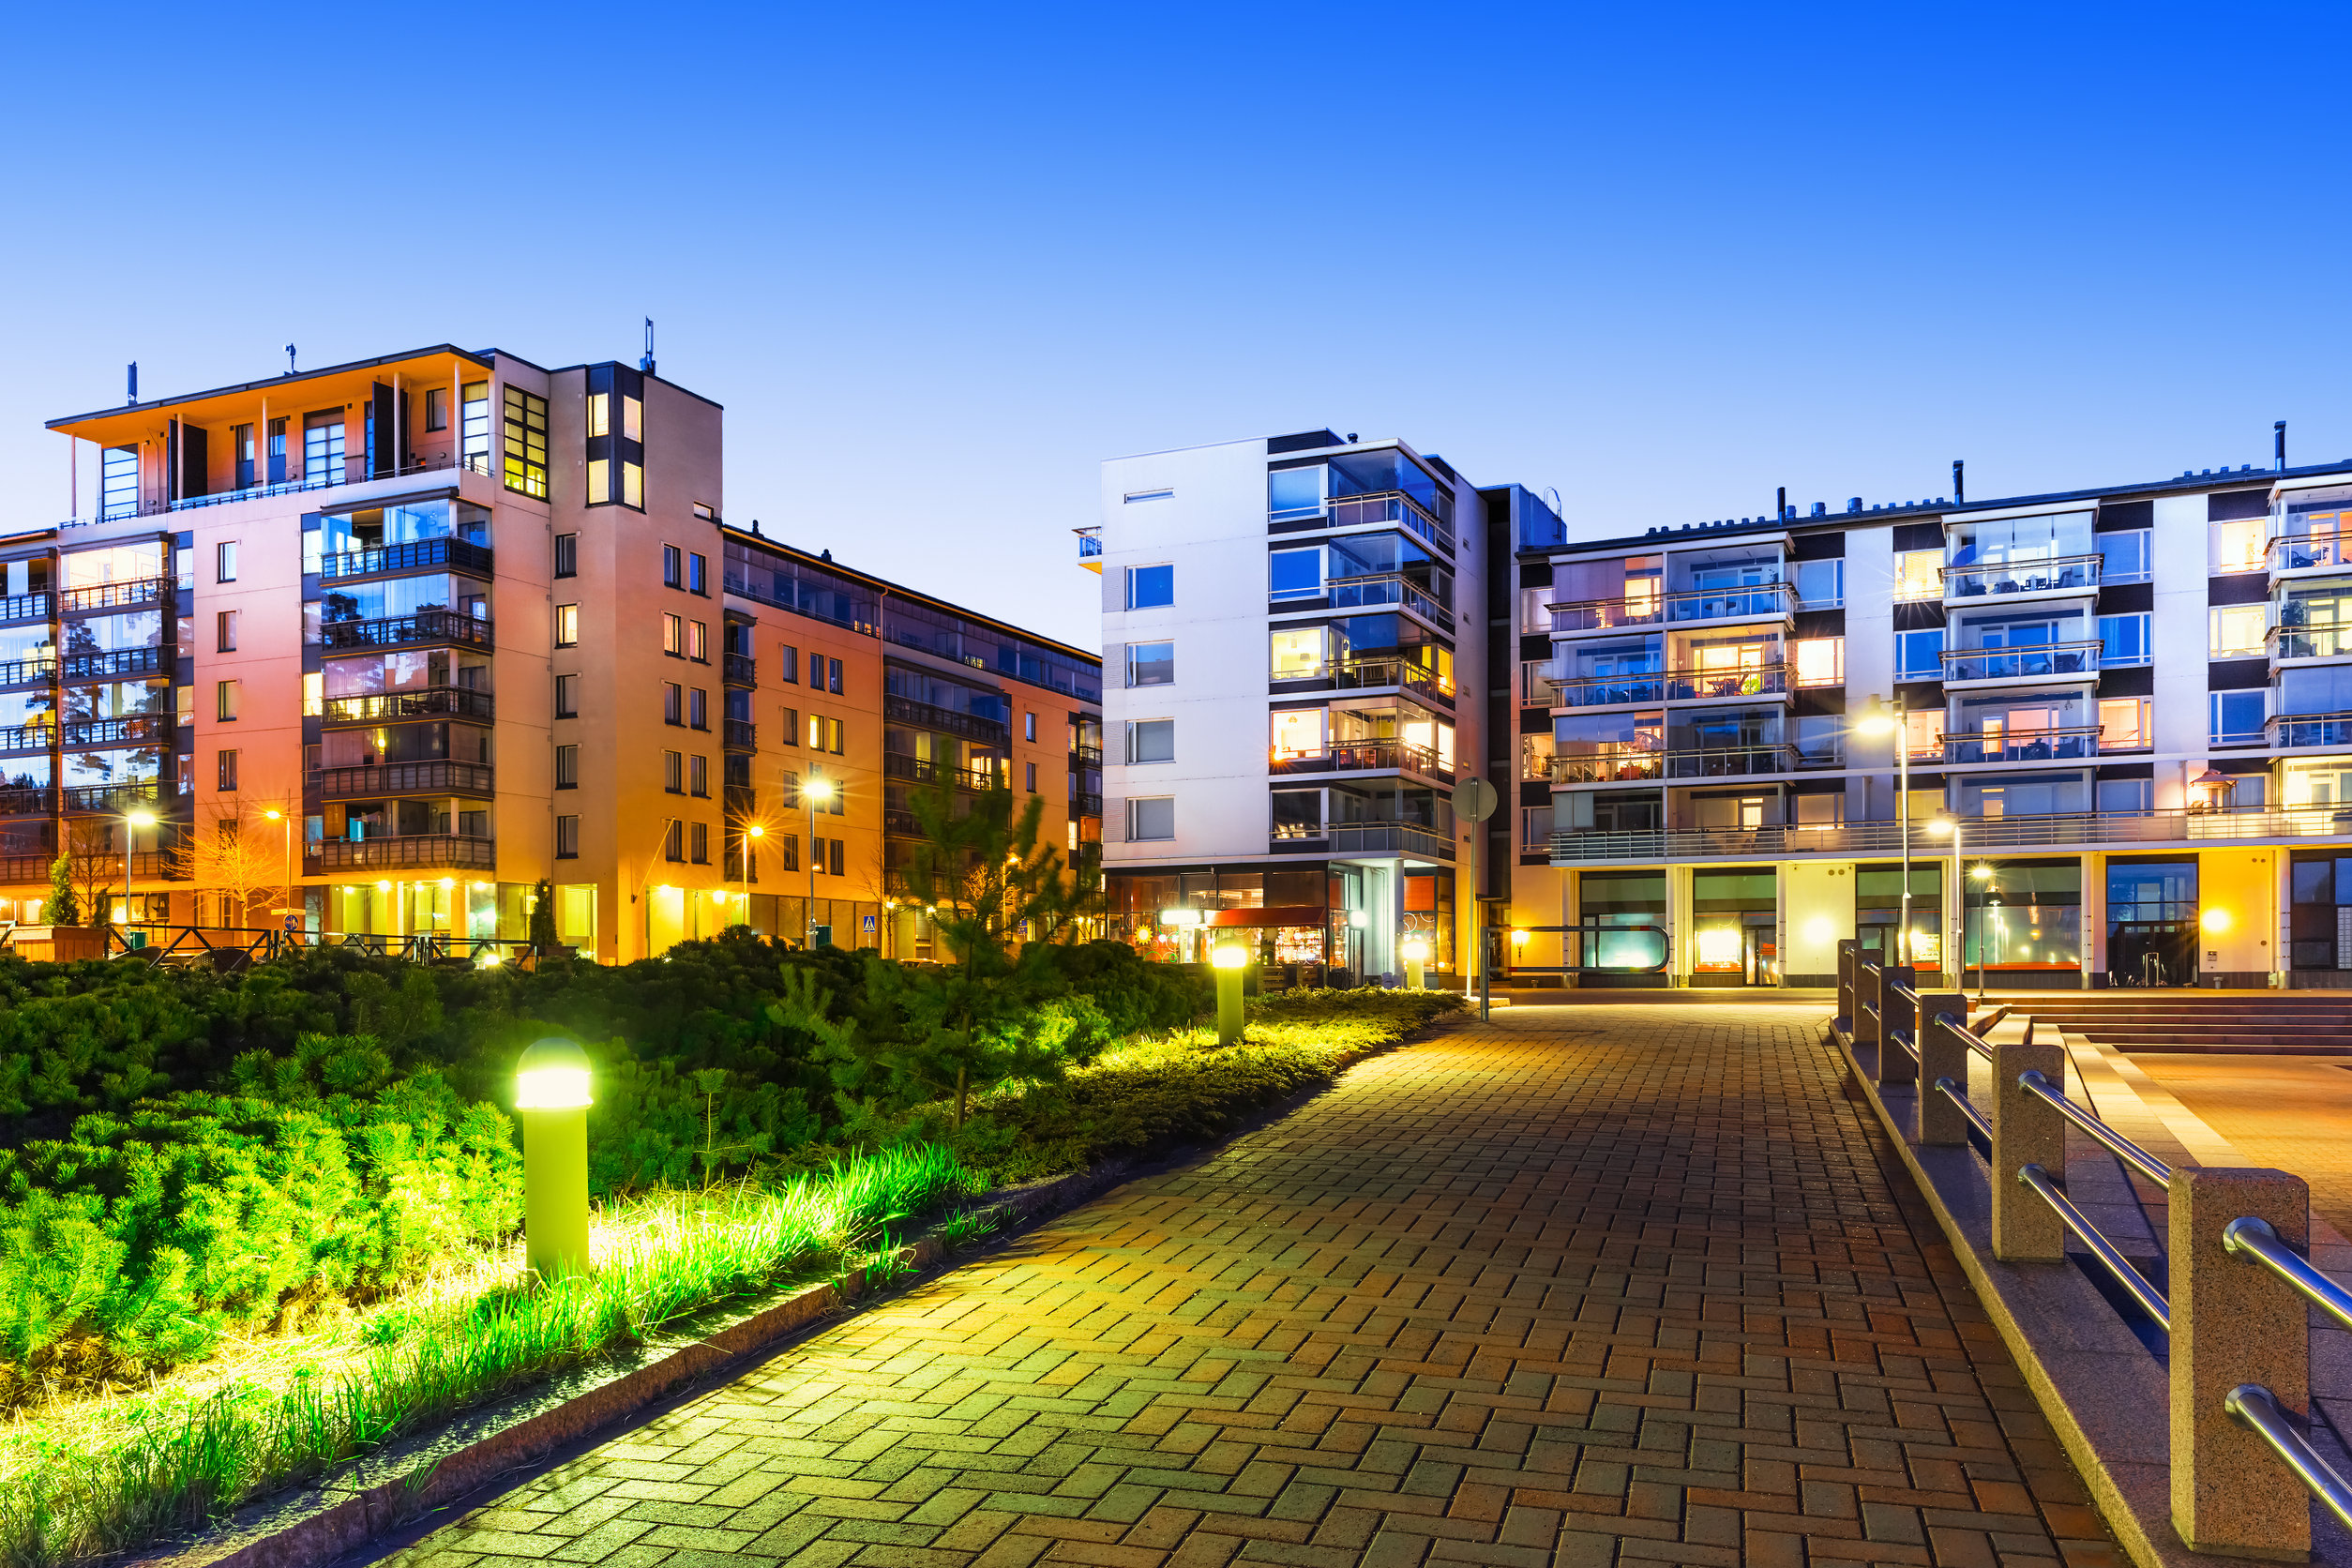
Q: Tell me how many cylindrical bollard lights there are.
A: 3